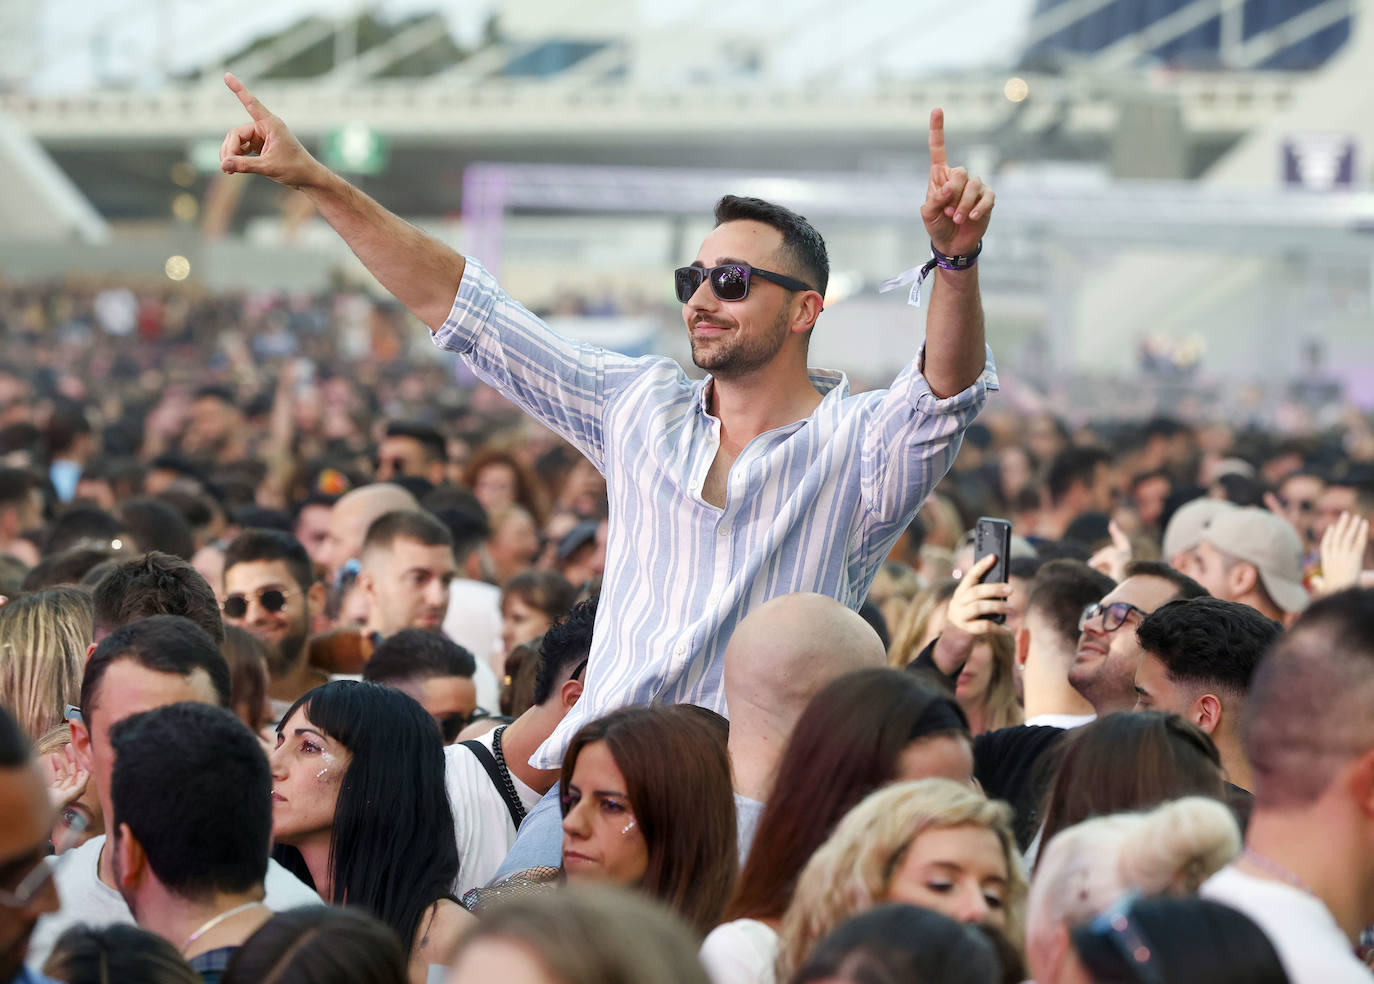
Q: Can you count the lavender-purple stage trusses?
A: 1